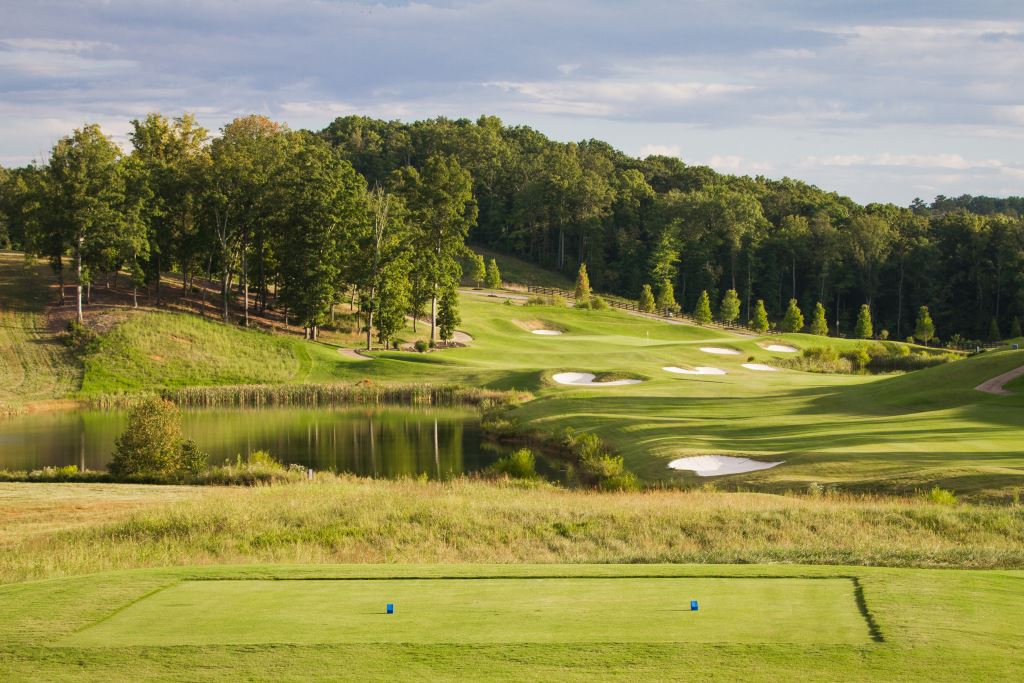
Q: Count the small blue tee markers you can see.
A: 2